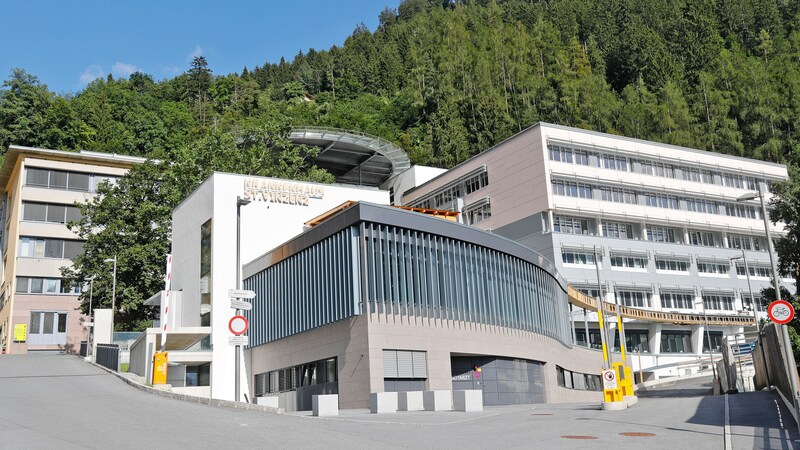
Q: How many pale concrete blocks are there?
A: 5